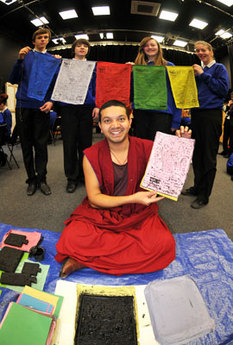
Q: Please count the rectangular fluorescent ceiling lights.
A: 13